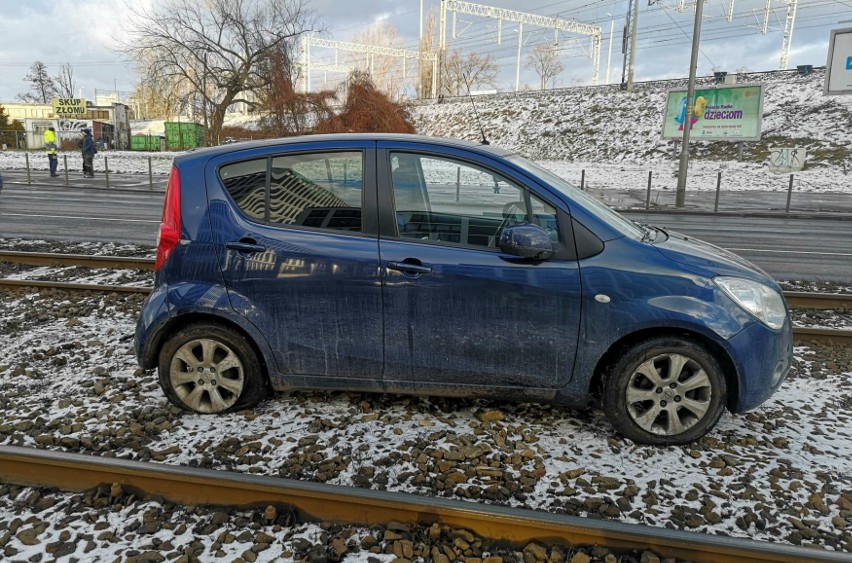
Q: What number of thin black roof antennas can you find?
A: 1